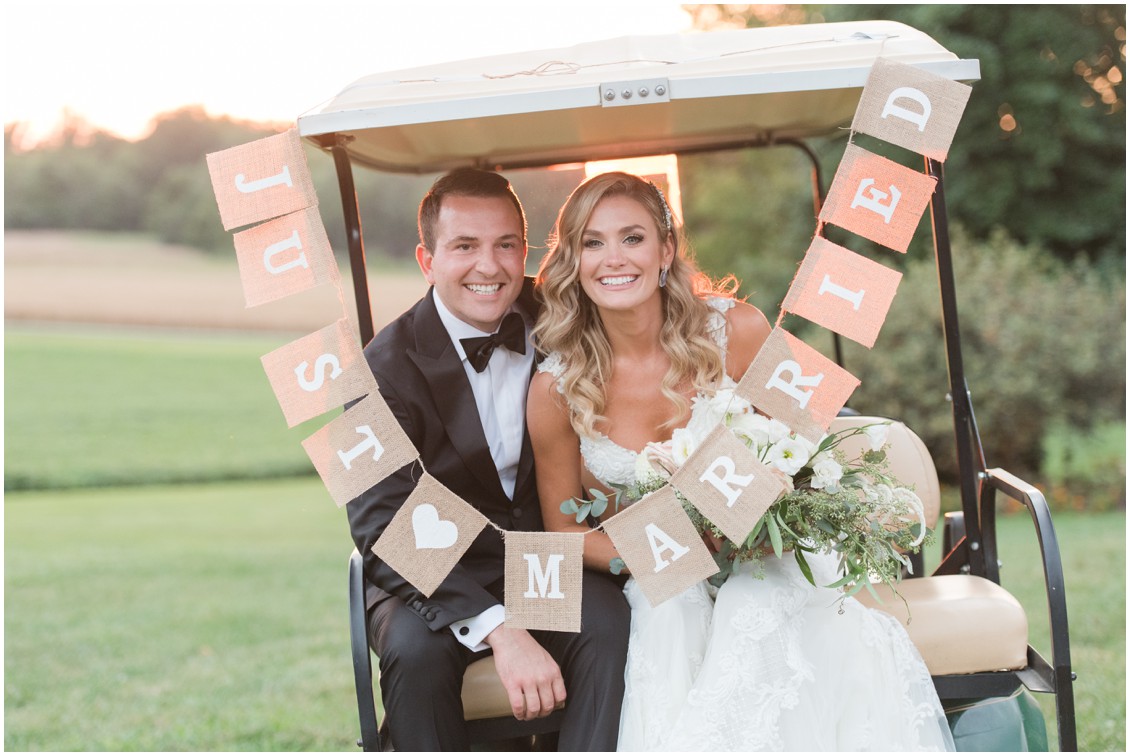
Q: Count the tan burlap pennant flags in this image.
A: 12